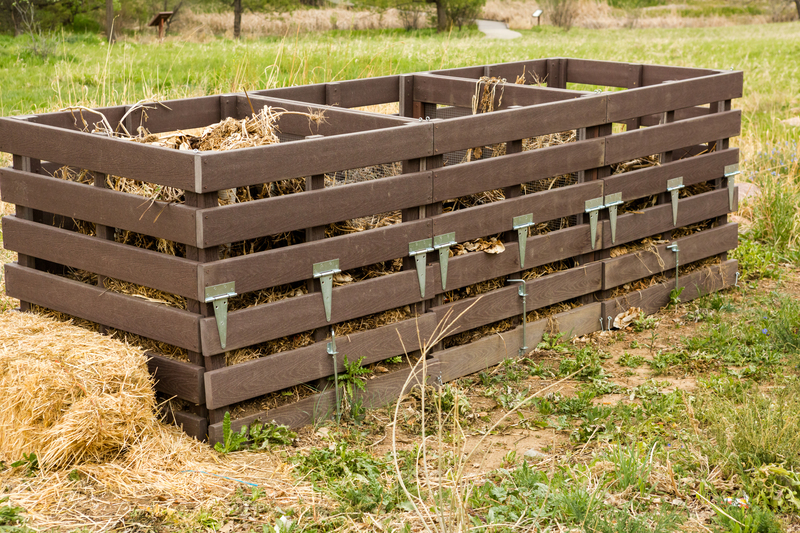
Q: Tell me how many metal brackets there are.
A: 9